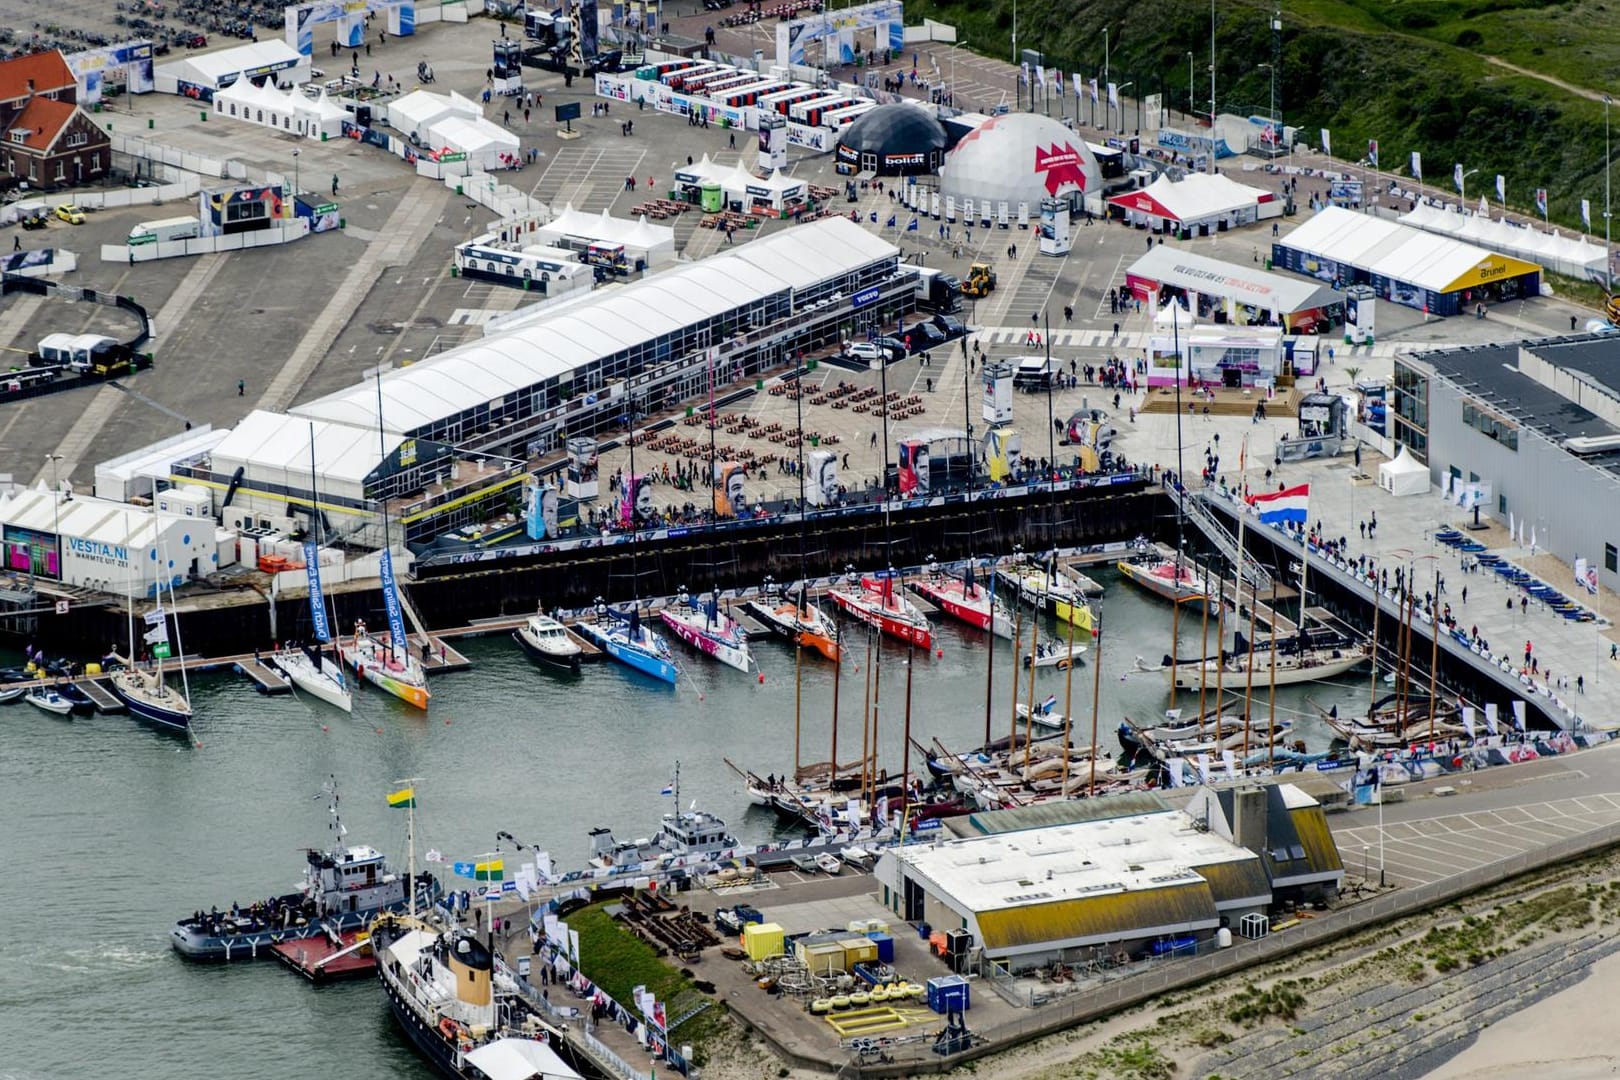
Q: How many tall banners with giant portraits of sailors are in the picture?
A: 7